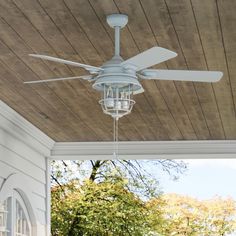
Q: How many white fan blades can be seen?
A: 5